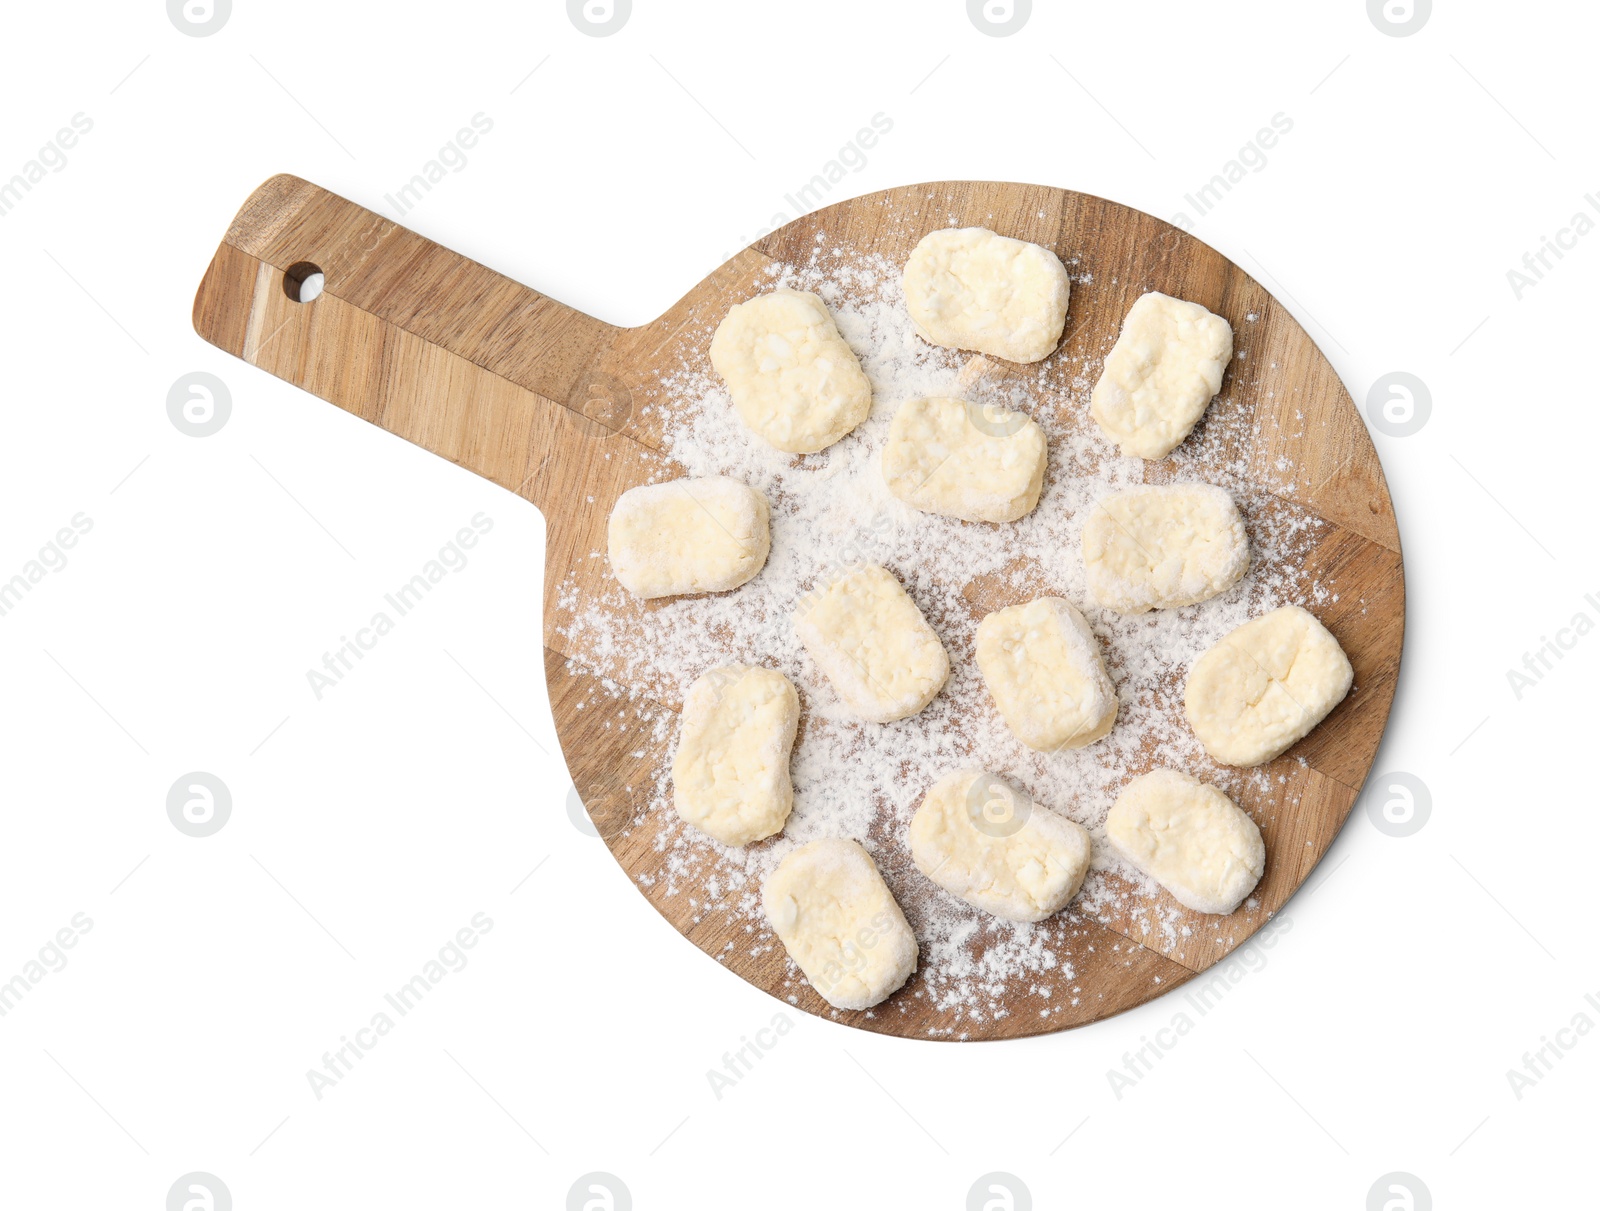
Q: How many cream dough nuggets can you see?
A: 13